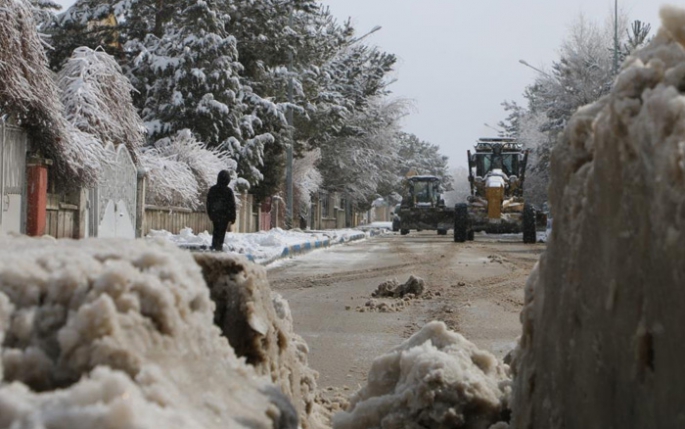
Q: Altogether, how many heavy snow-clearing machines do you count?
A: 2